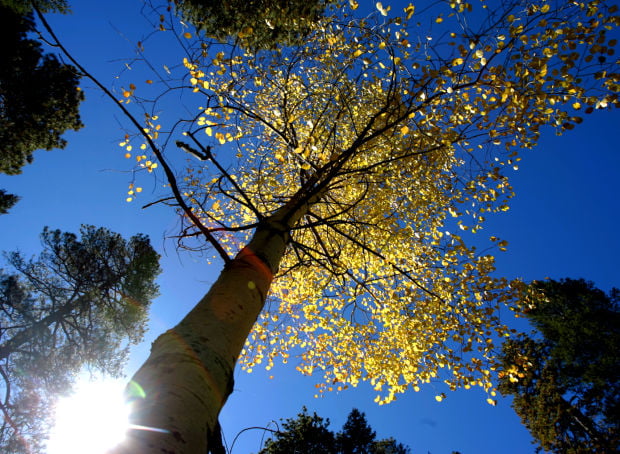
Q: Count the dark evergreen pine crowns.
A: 5